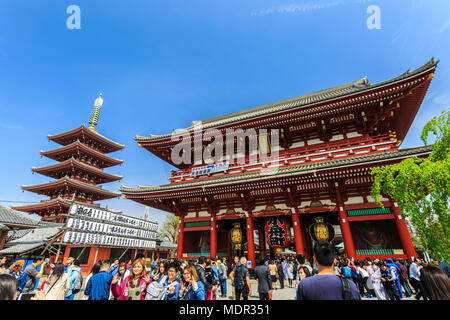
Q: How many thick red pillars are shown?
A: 6